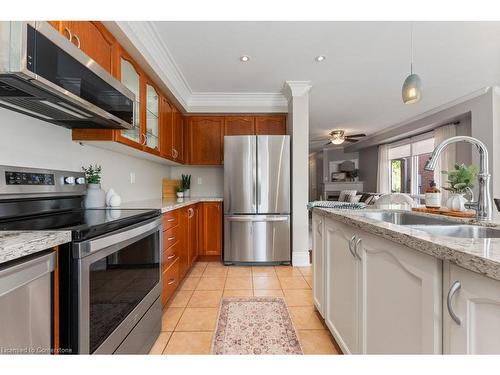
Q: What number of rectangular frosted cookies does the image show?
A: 0